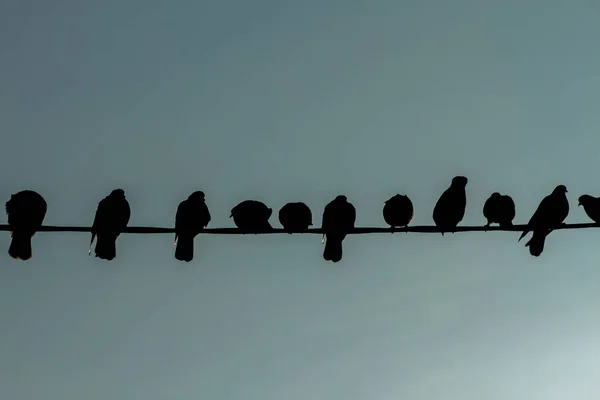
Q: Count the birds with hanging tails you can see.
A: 5